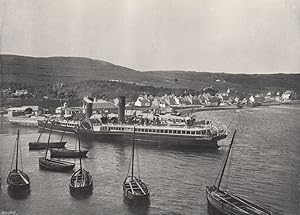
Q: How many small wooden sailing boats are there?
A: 7